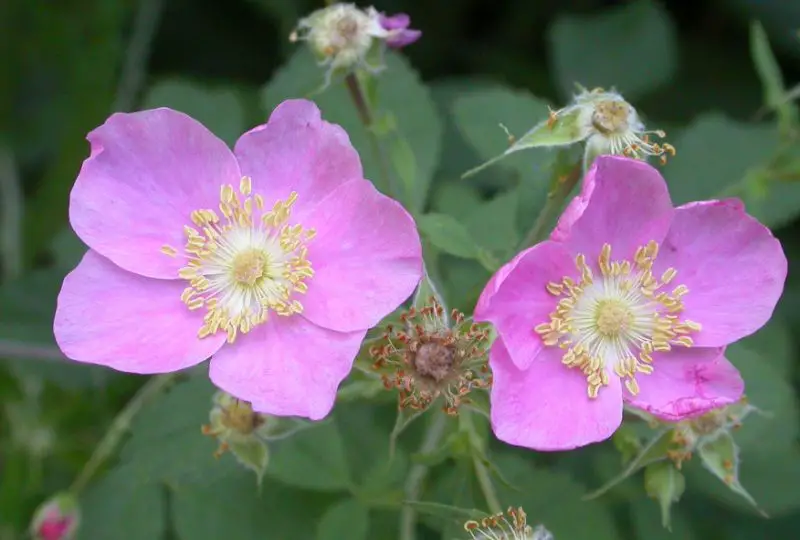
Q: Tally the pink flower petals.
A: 10